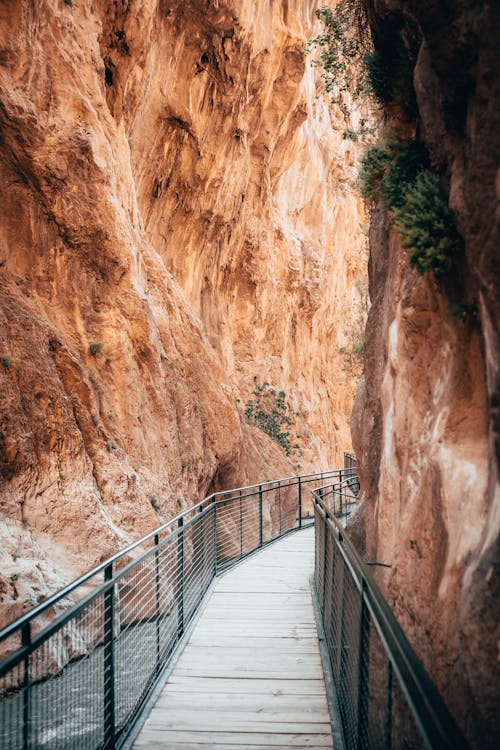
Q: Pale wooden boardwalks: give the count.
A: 1